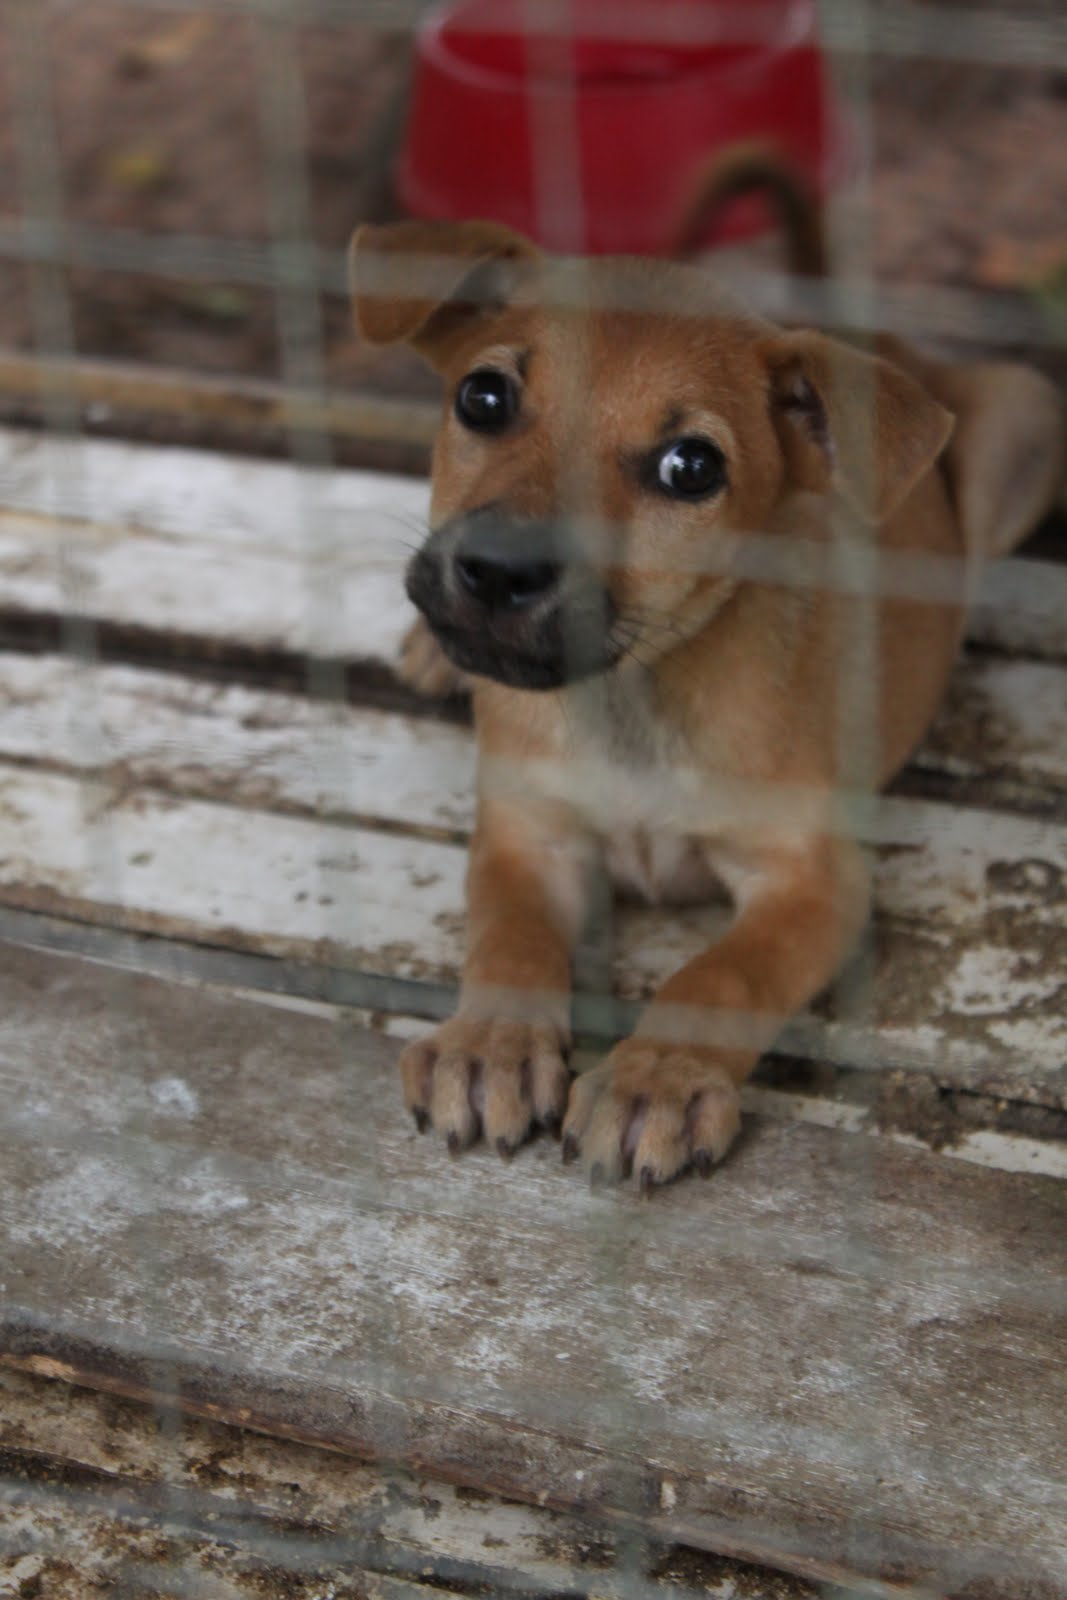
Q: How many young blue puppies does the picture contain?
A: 0